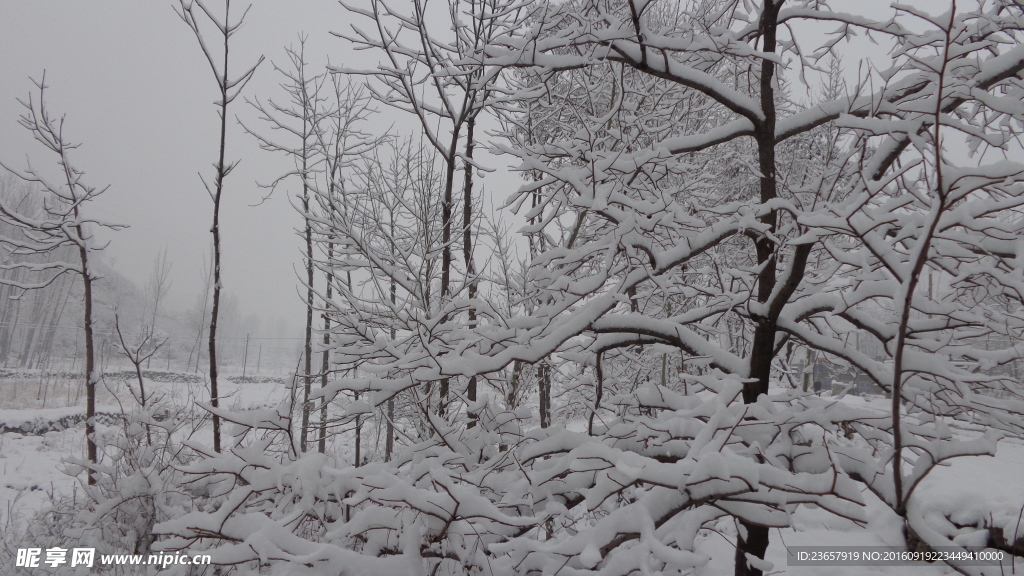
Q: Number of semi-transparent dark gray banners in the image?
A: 1